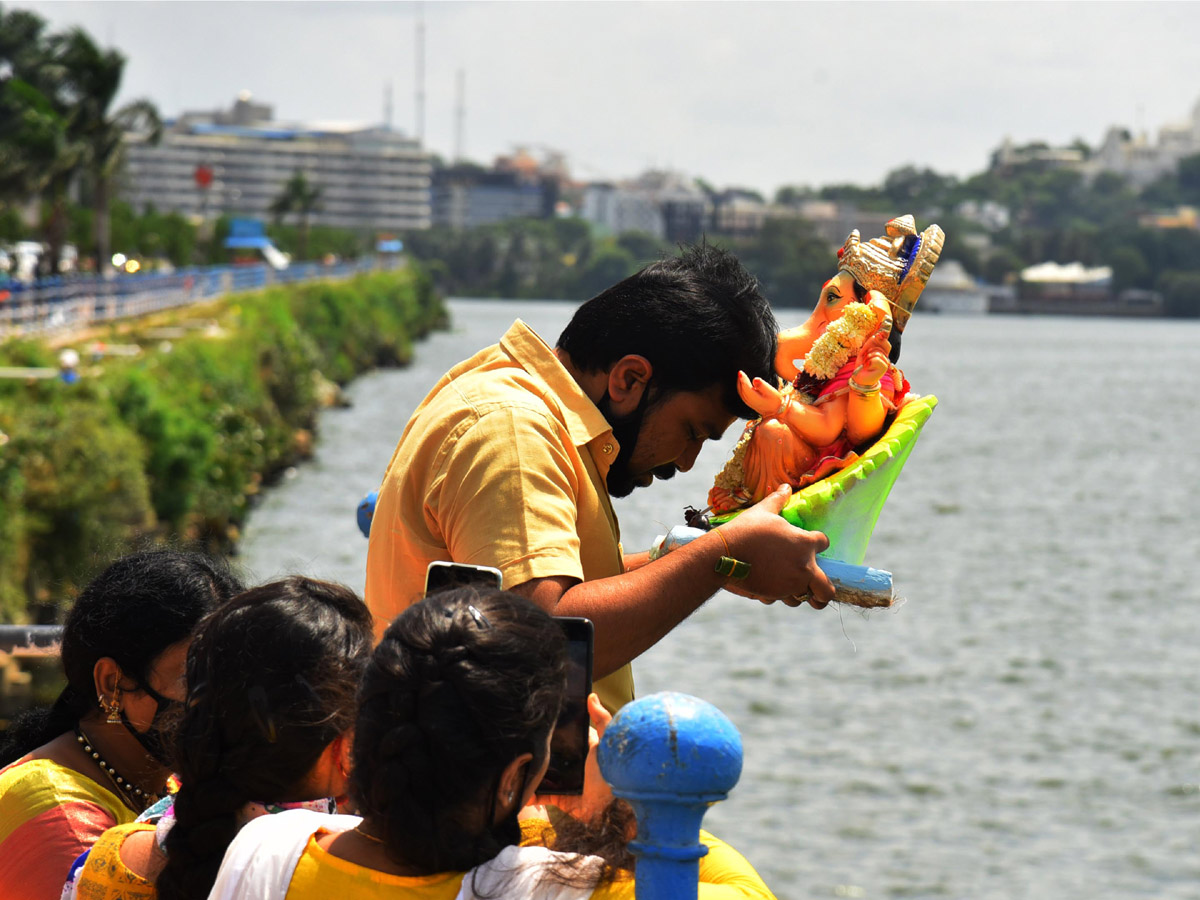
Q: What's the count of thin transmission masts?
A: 3